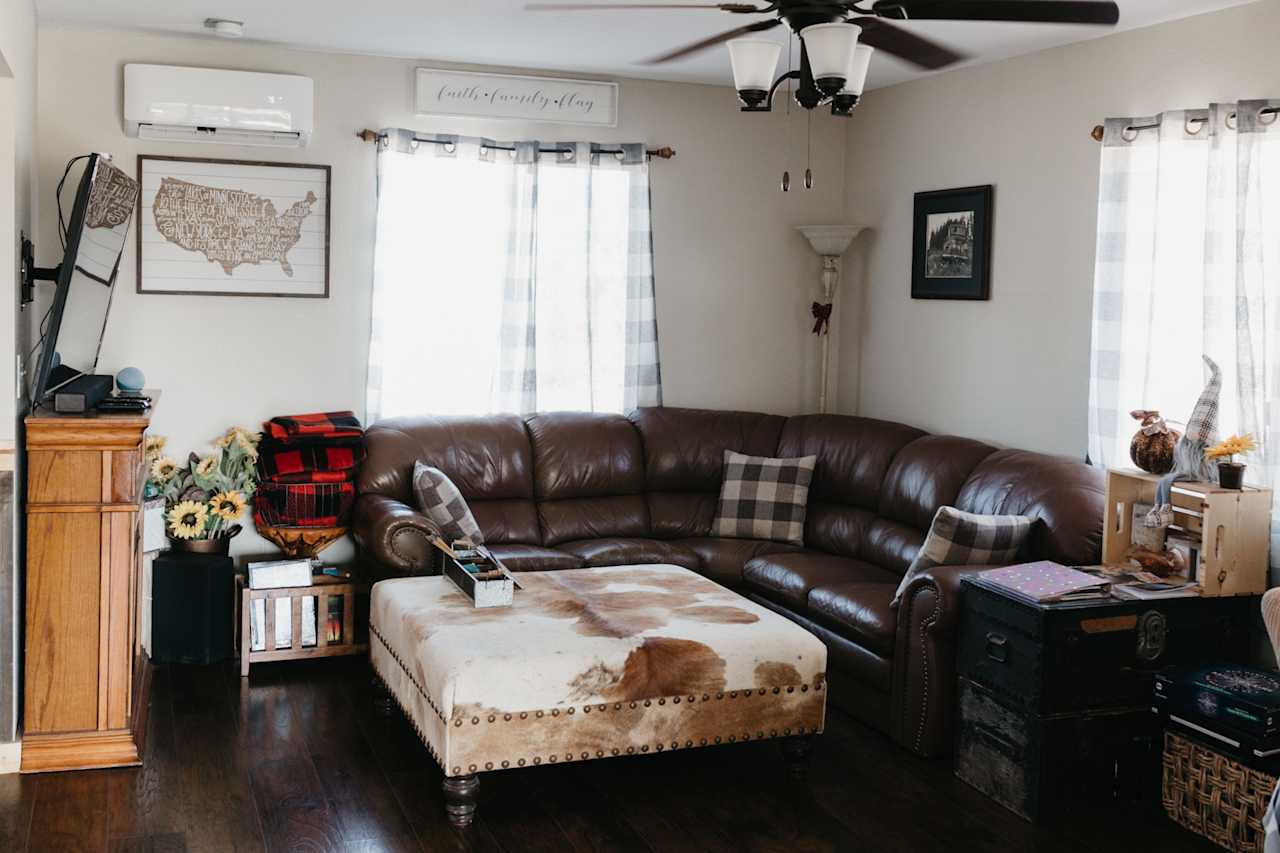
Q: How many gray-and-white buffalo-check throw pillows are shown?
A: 3